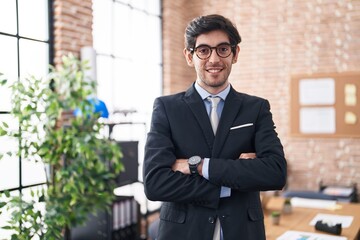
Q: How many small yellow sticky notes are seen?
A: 3